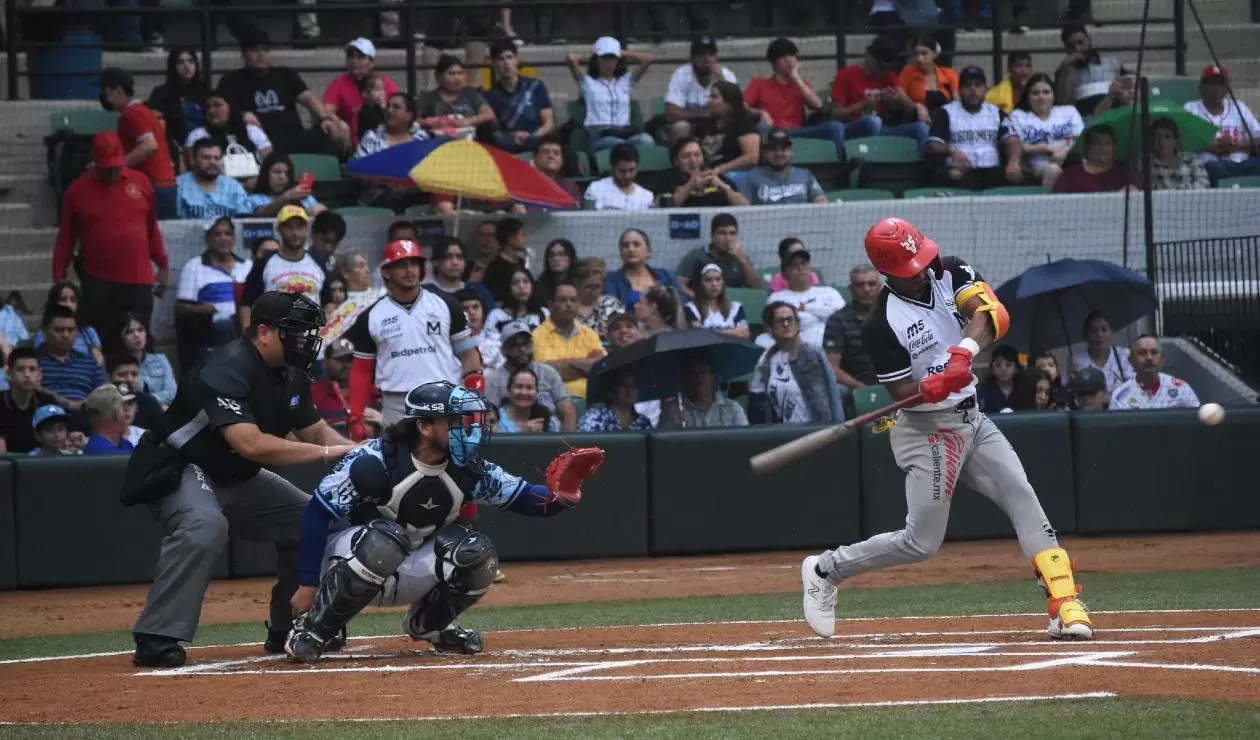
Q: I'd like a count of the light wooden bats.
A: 1